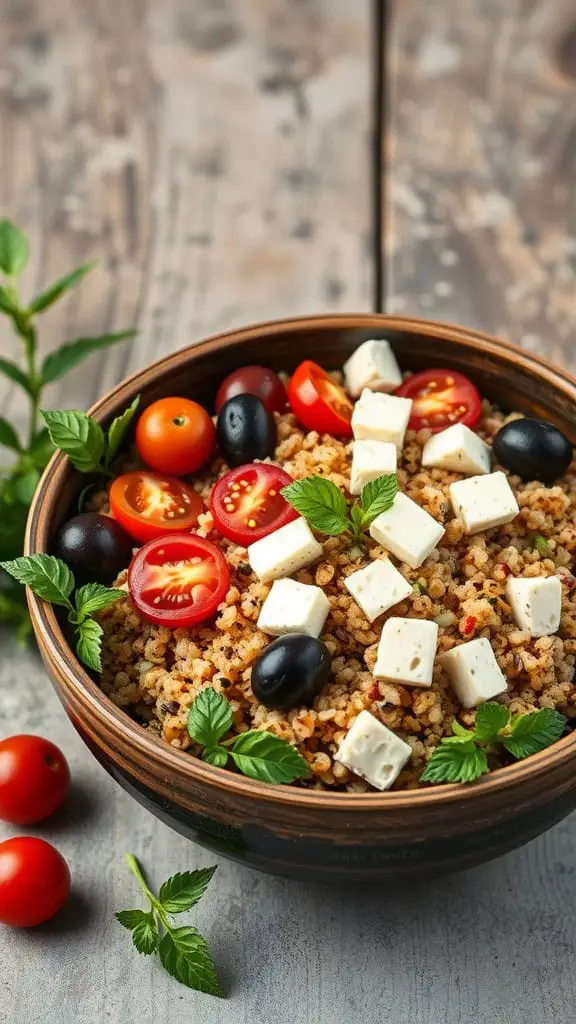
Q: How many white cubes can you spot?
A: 13